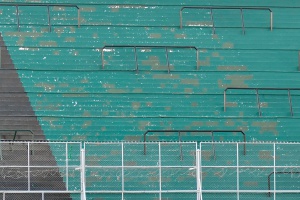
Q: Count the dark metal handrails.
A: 7